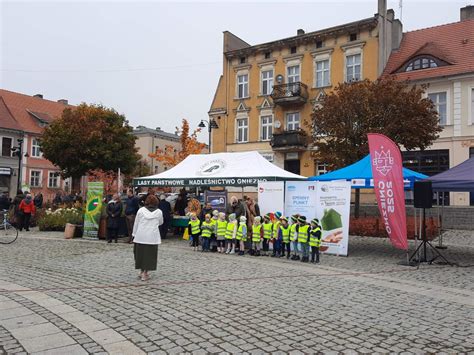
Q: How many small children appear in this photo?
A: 13